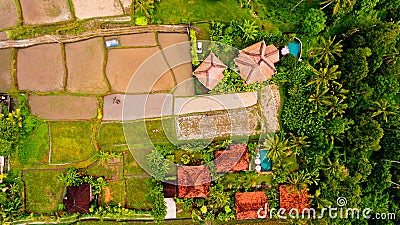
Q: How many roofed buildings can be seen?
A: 7